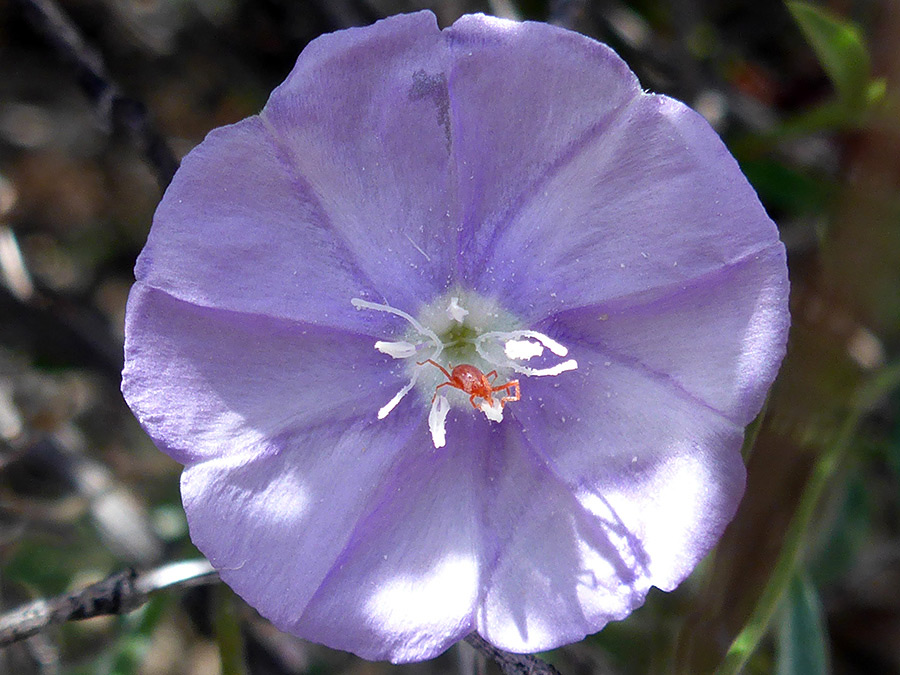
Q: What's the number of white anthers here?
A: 5